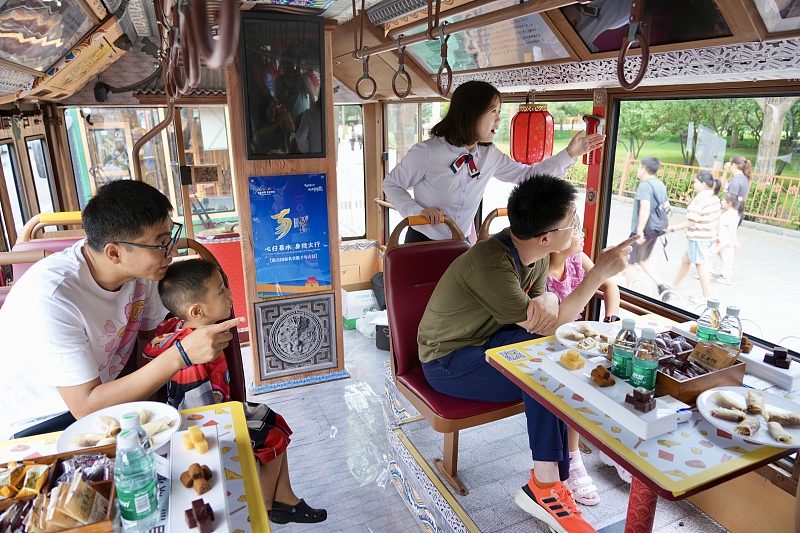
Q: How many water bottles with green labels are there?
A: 6